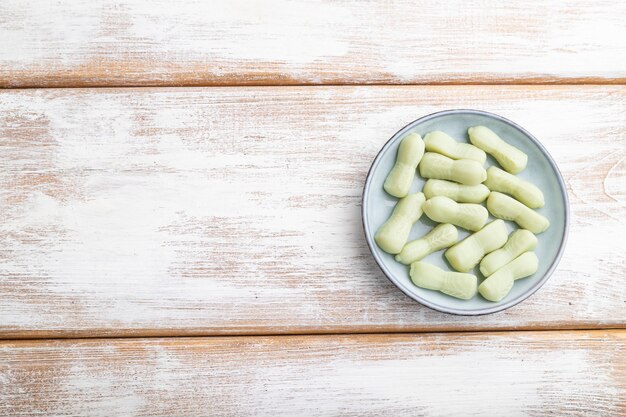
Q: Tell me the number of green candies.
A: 14